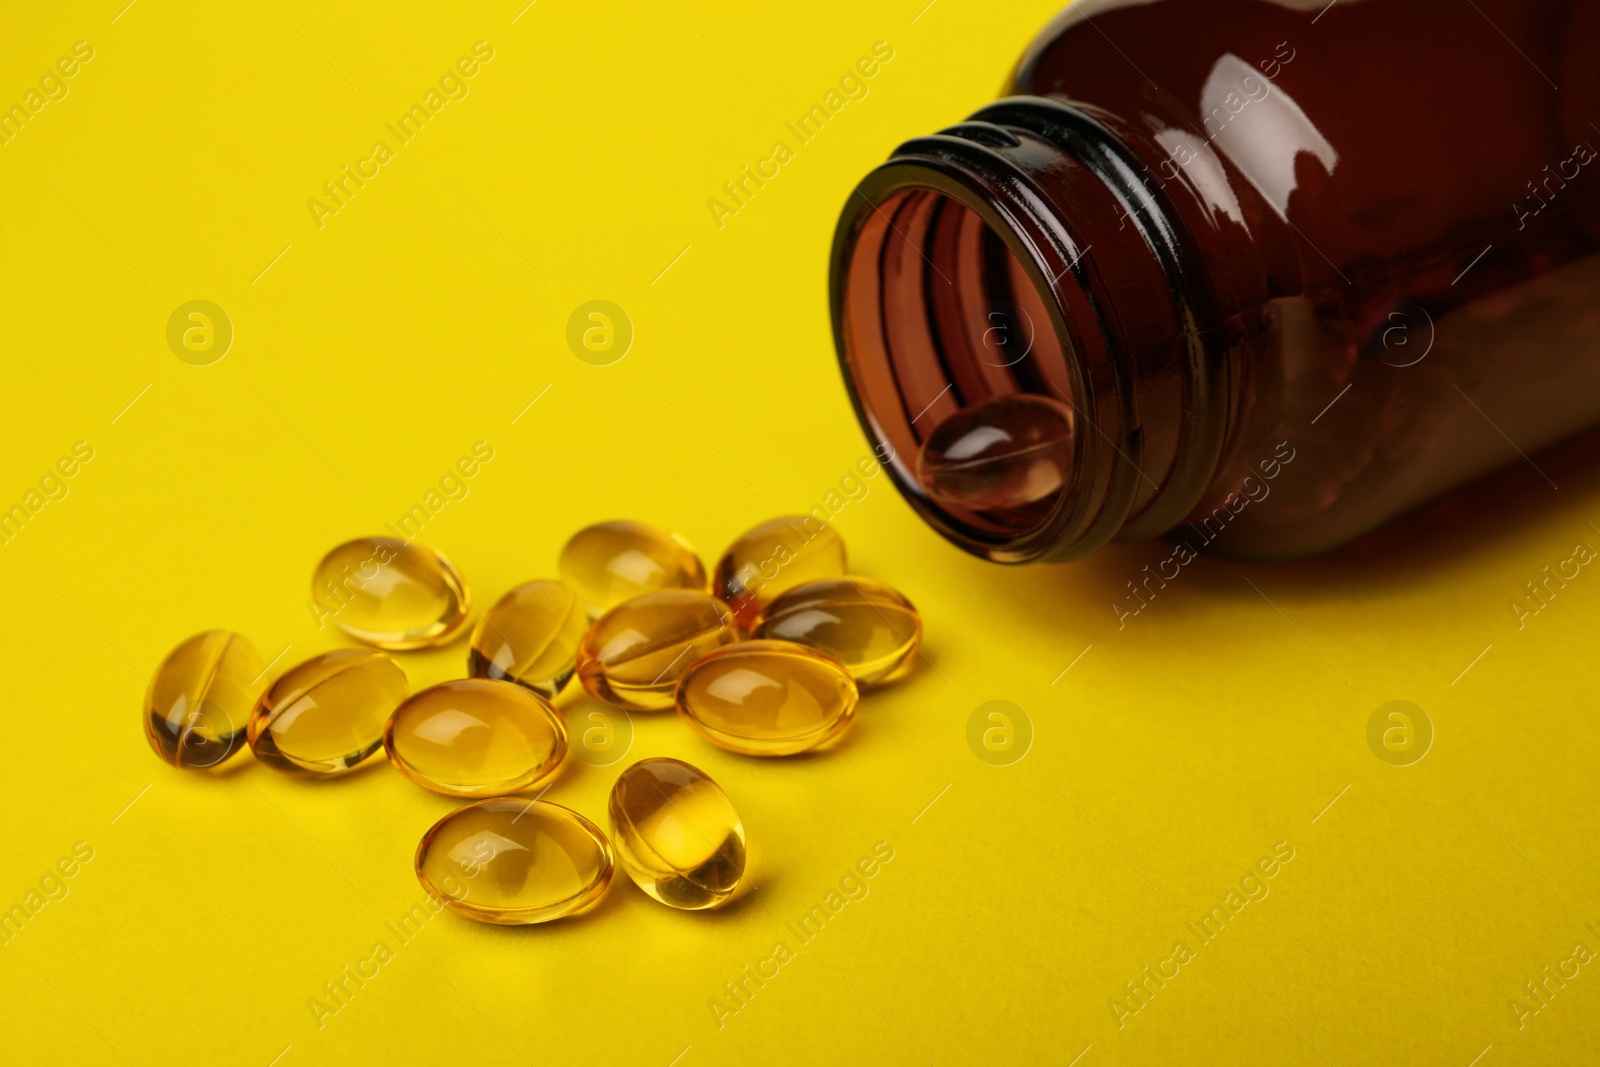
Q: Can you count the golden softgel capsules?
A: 13